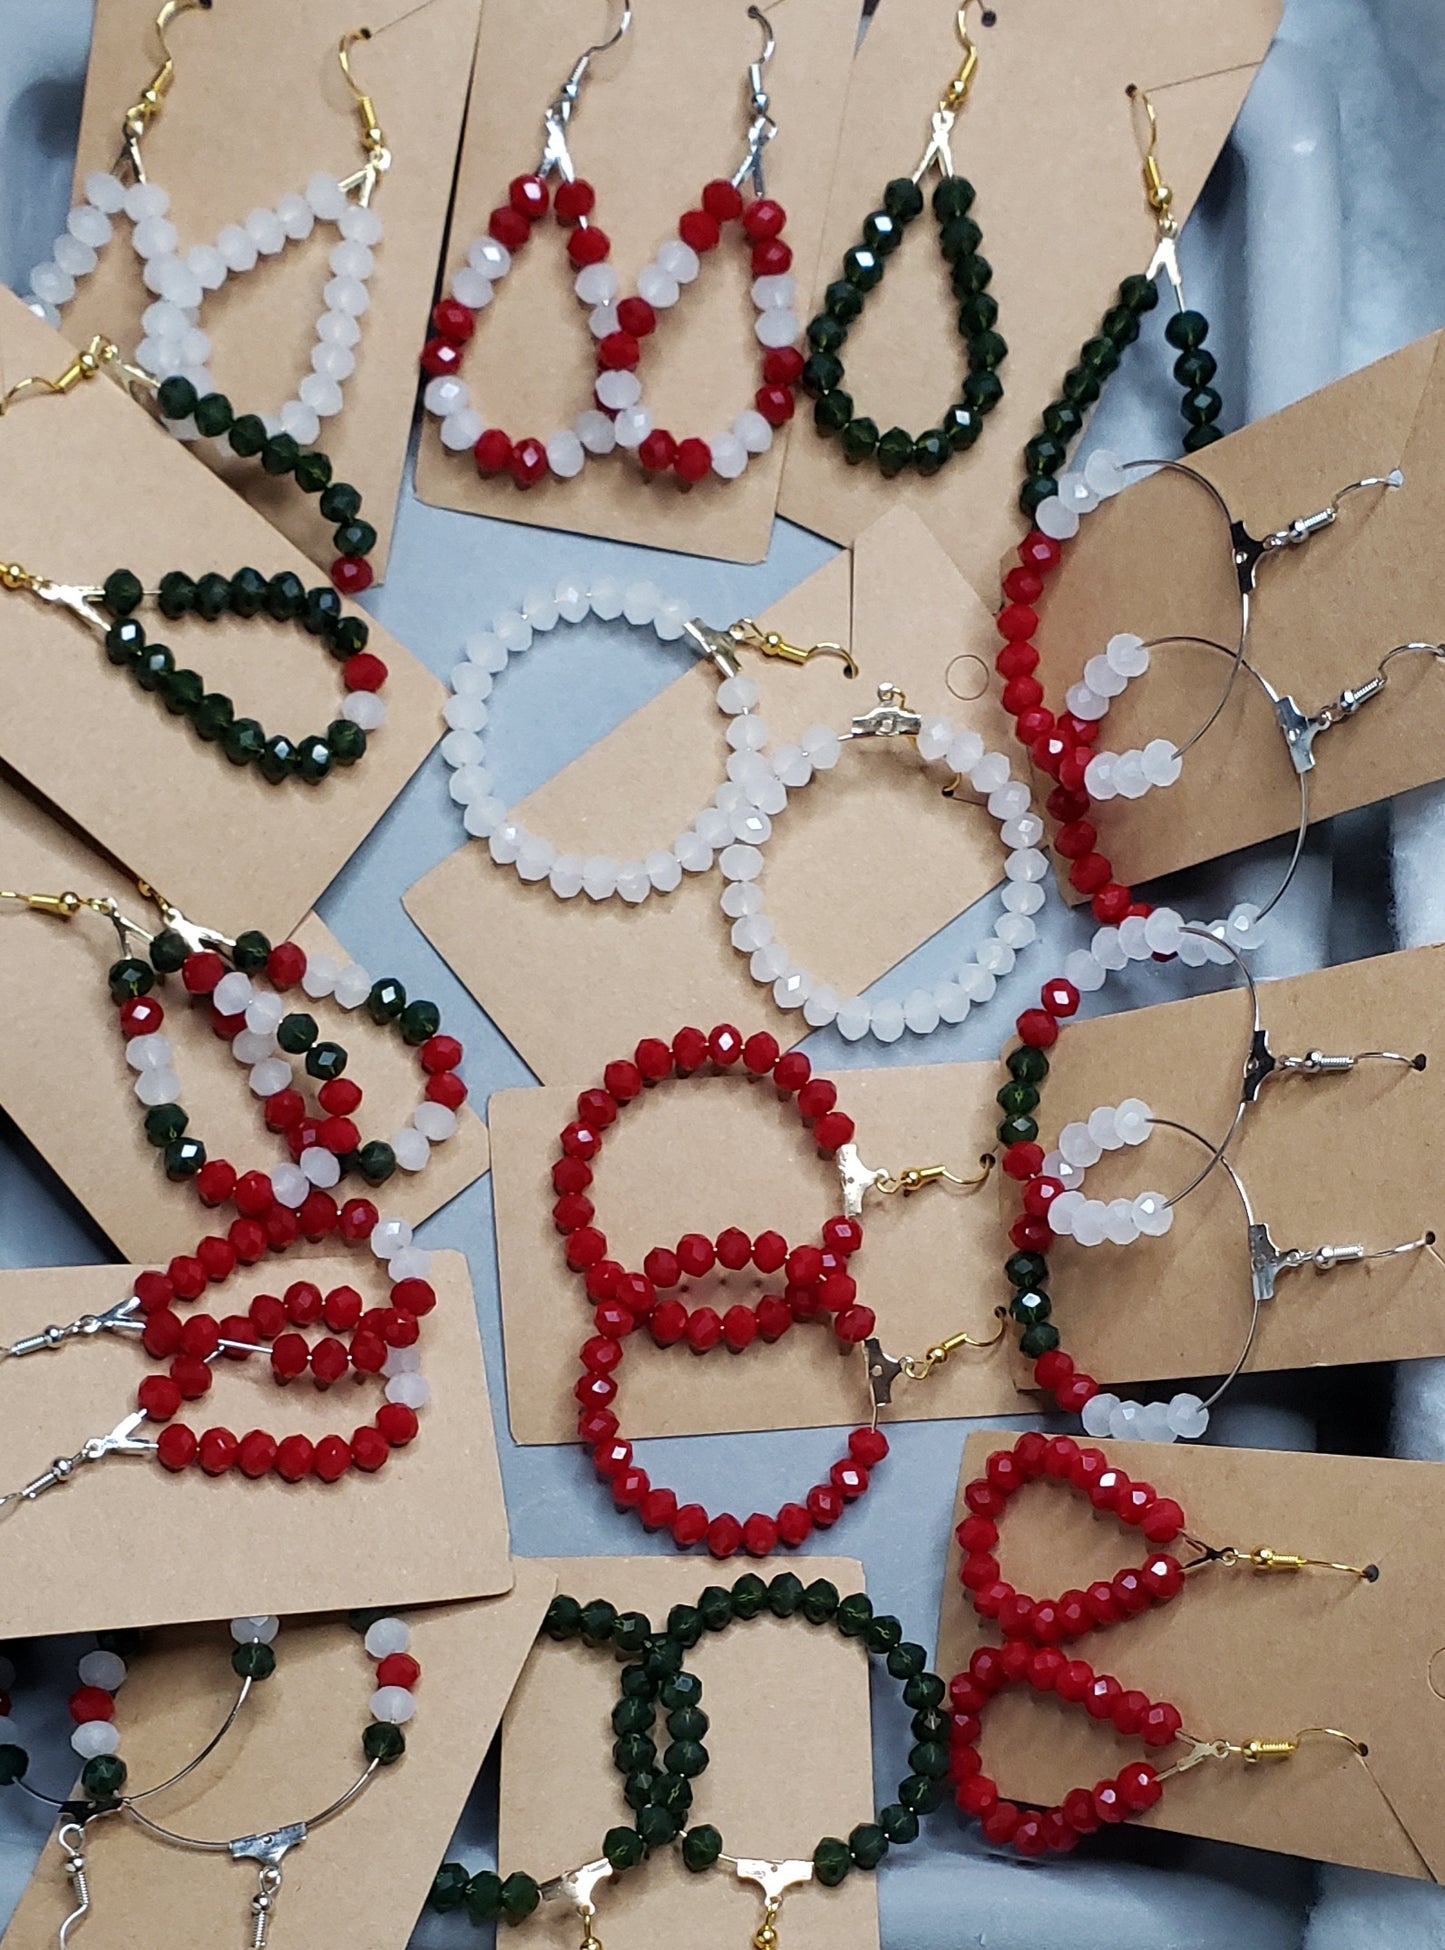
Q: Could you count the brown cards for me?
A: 13